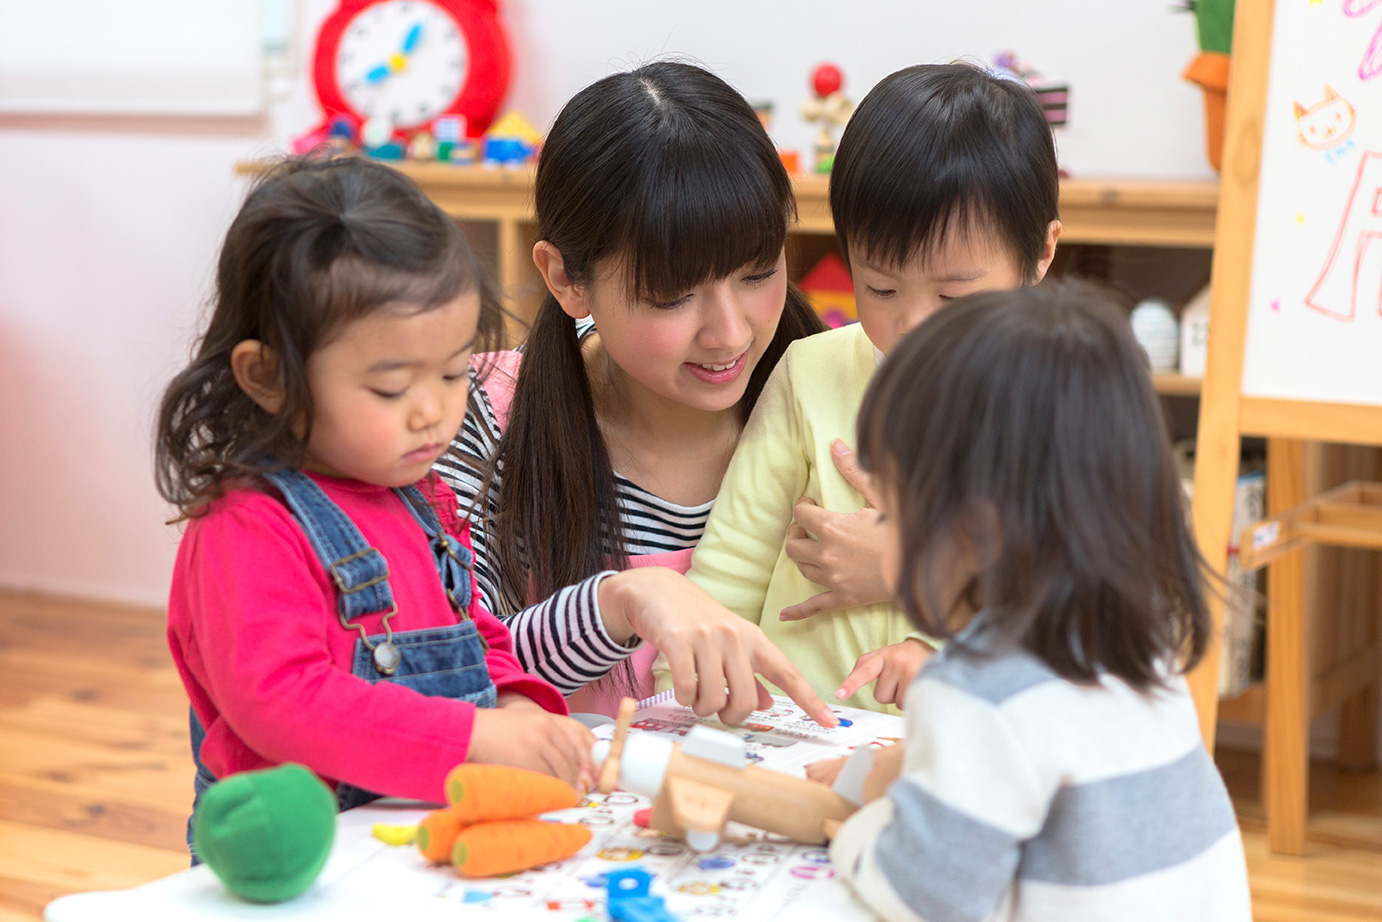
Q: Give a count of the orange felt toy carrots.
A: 3